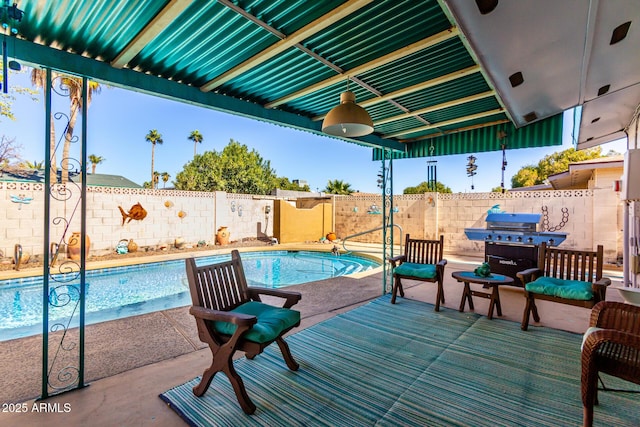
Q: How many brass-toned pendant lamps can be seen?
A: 1